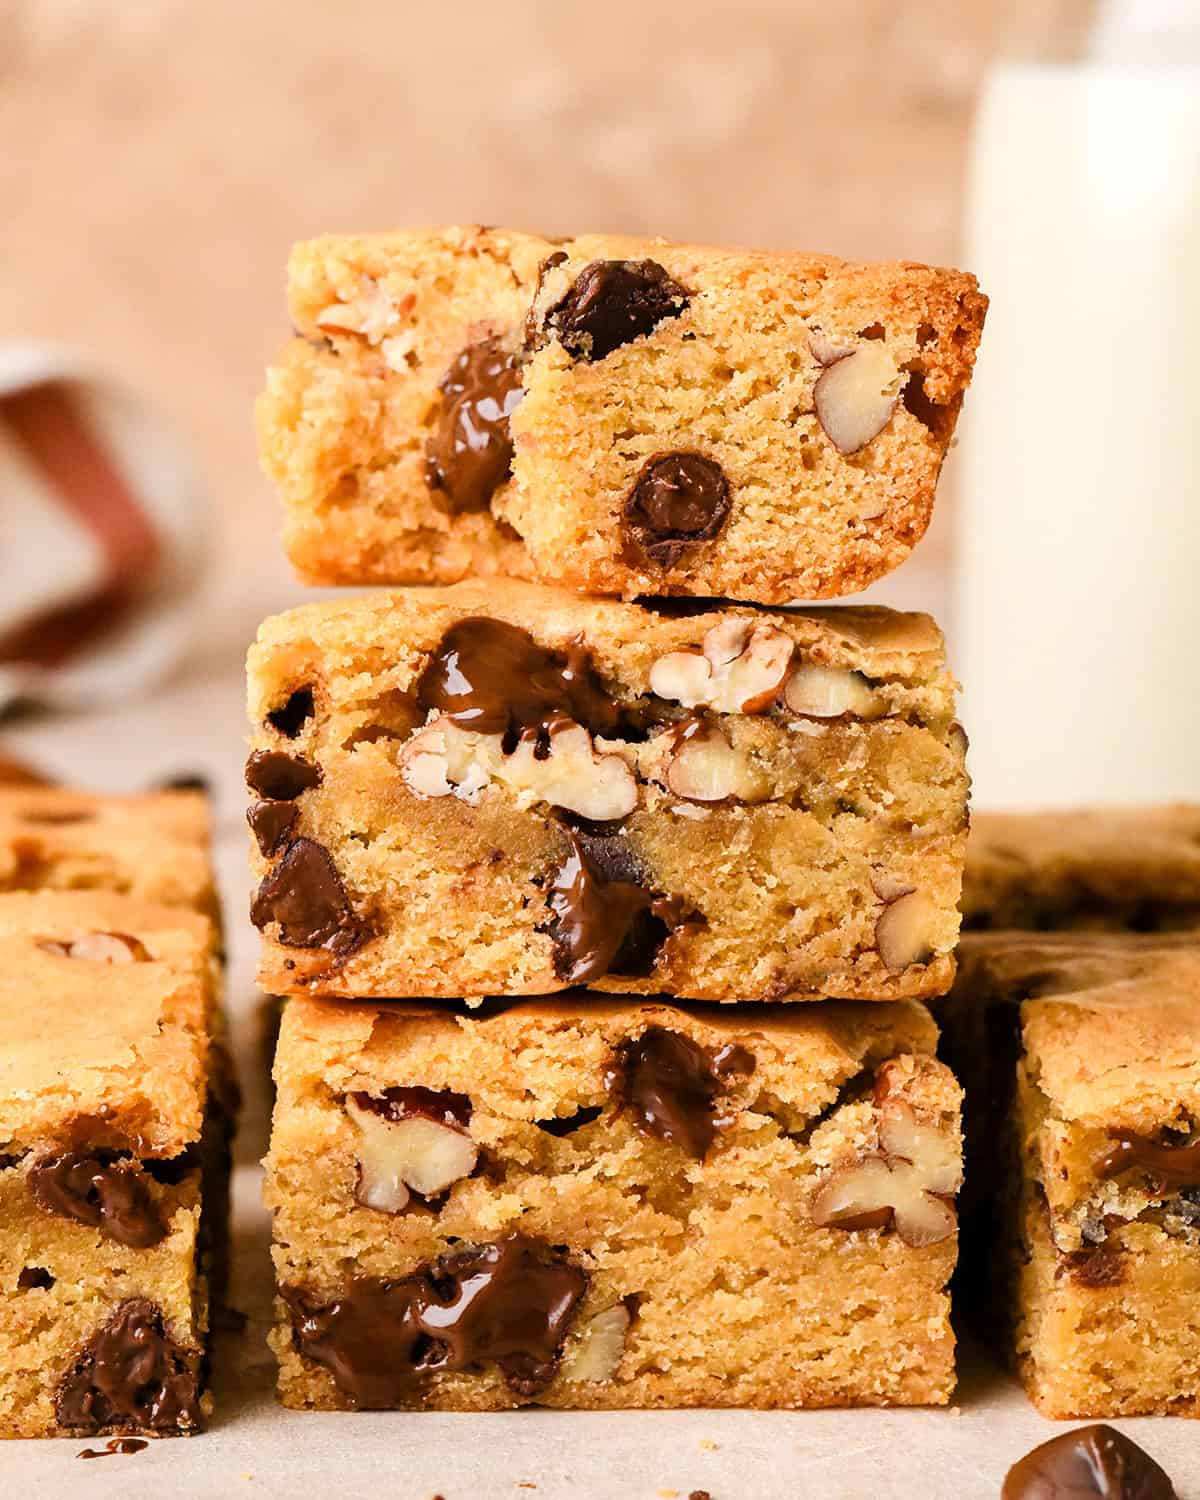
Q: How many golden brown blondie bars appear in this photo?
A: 7